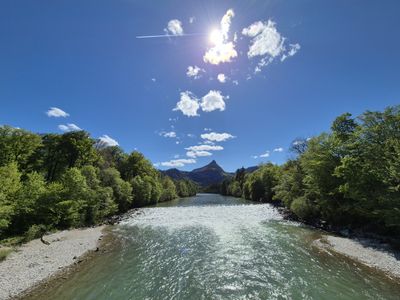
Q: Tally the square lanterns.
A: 0